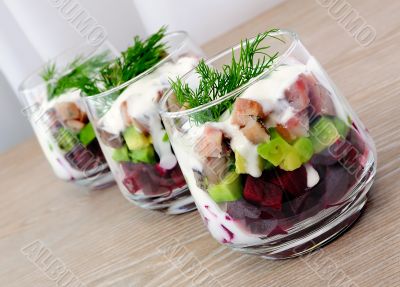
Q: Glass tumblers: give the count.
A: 3